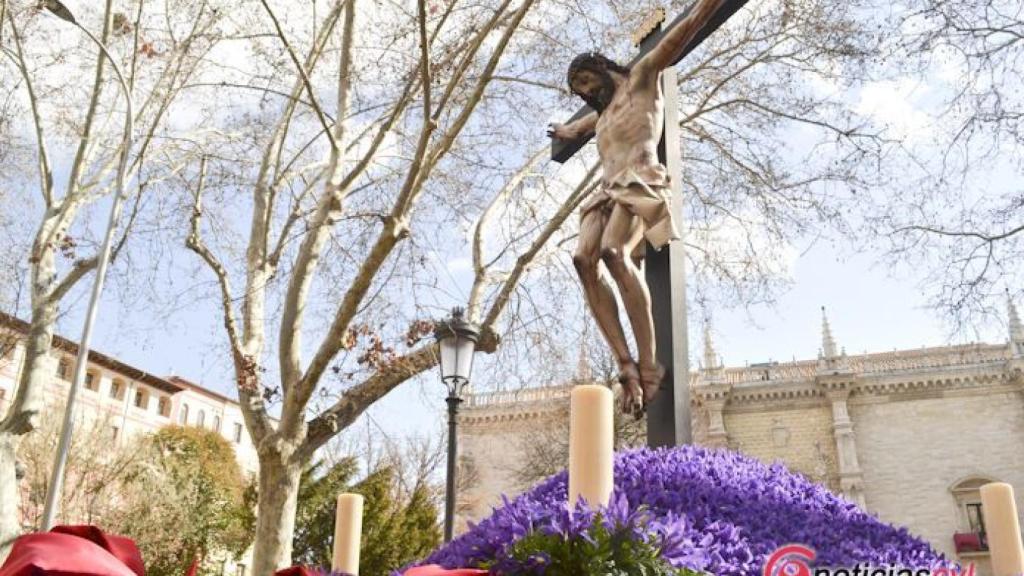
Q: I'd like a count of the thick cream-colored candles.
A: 3